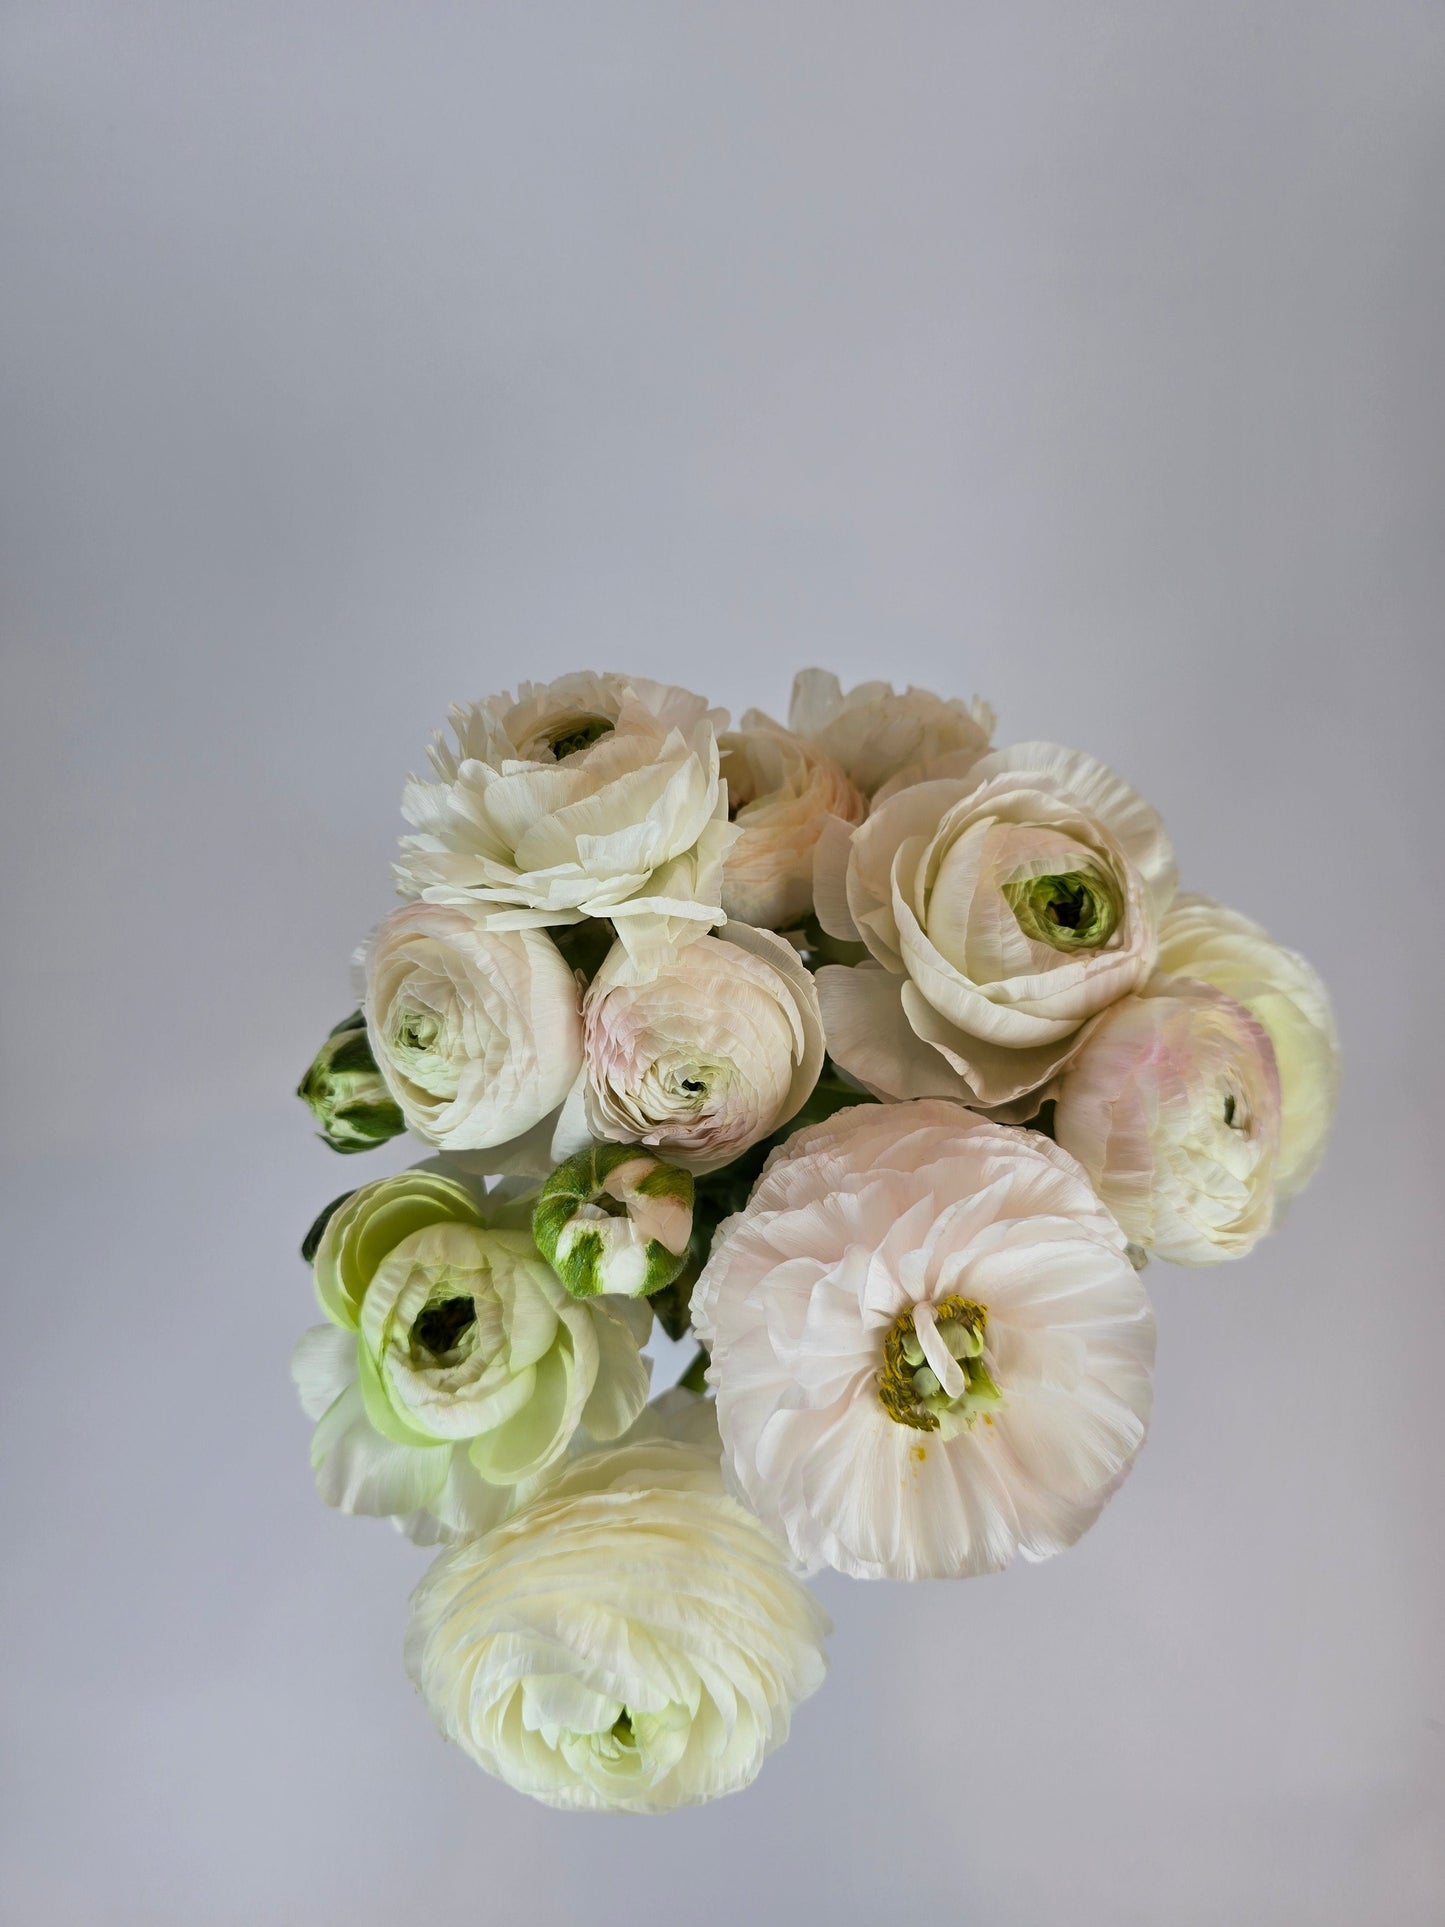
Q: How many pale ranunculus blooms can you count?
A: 11